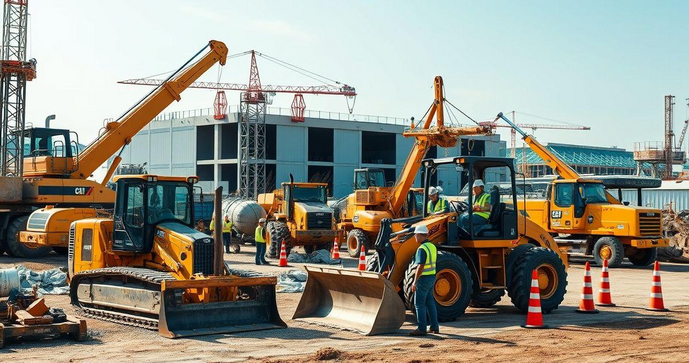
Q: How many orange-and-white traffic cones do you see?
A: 7